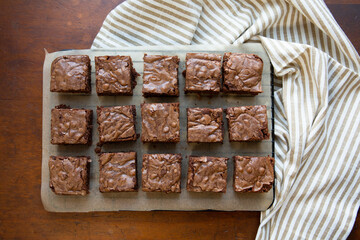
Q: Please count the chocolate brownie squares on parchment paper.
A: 15